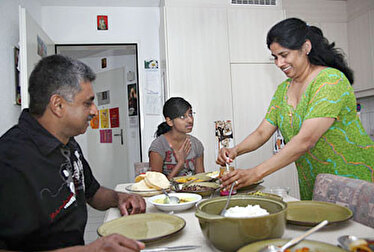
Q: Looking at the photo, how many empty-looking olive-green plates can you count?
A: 2